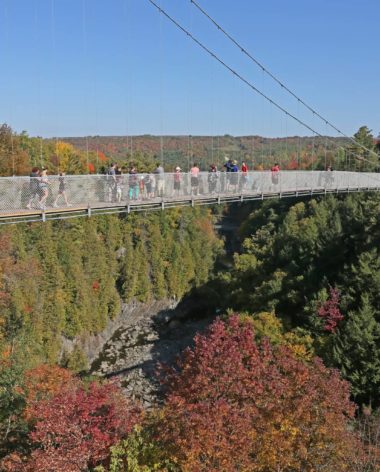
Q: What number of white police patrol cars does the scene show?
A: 0